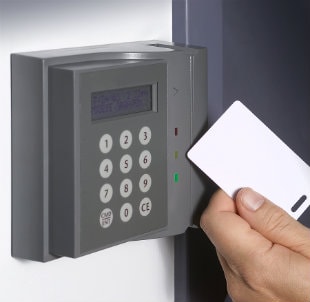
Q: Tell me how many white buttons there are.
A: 12